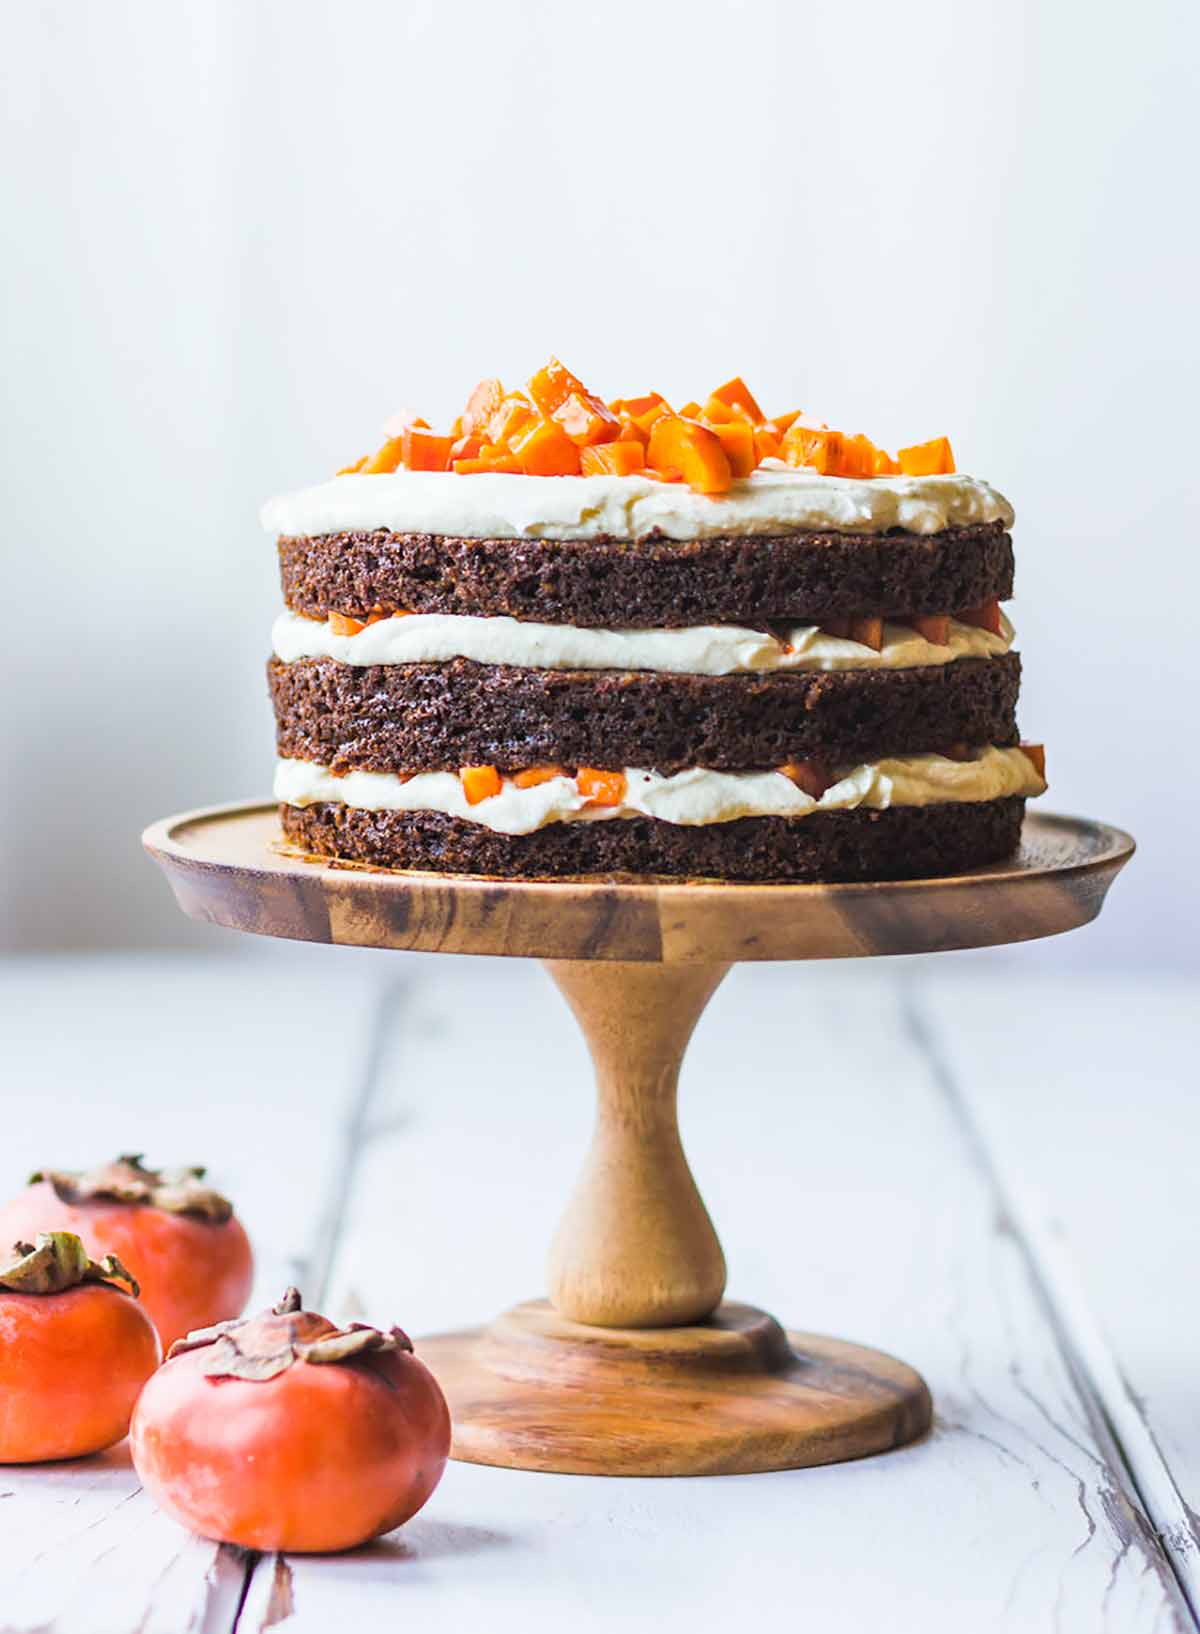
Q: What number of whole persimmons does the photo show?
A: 3